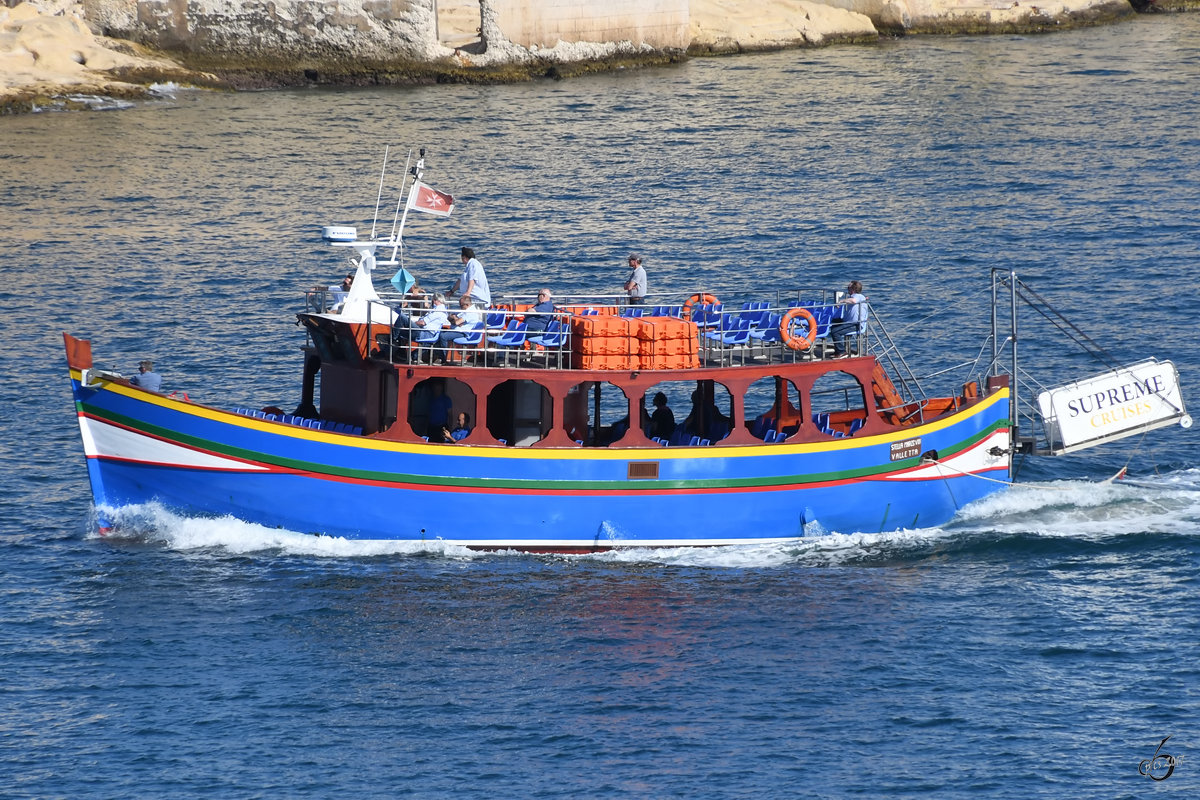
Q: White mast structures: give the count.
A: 1